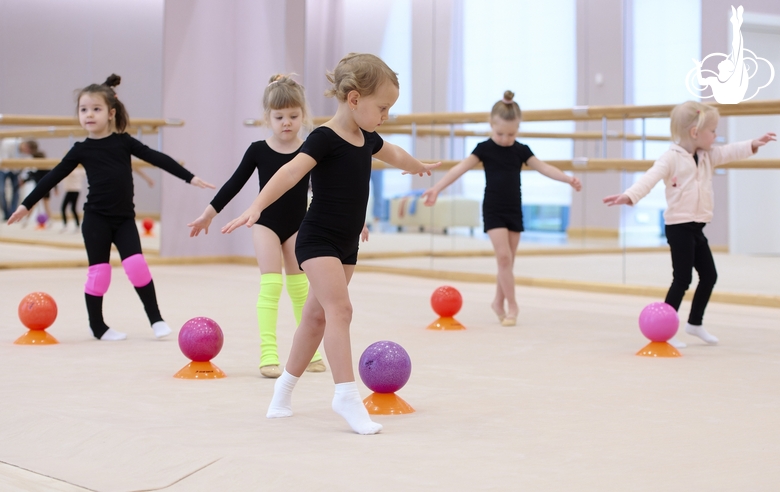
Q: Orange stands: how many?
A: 5